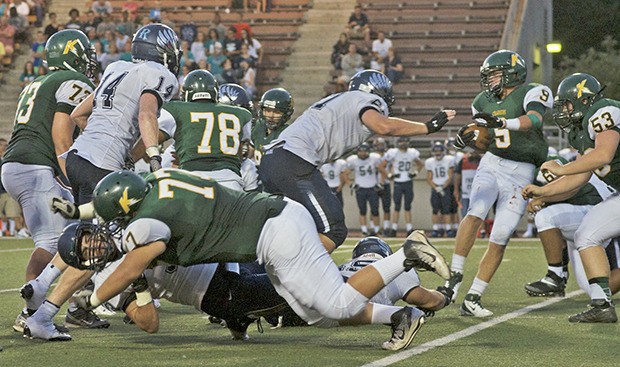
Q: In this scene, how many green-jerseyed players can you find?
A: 7